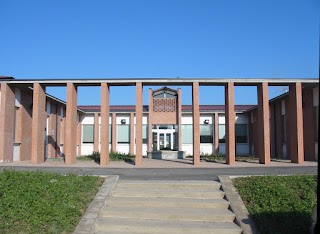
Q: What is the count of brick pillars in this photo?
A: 9